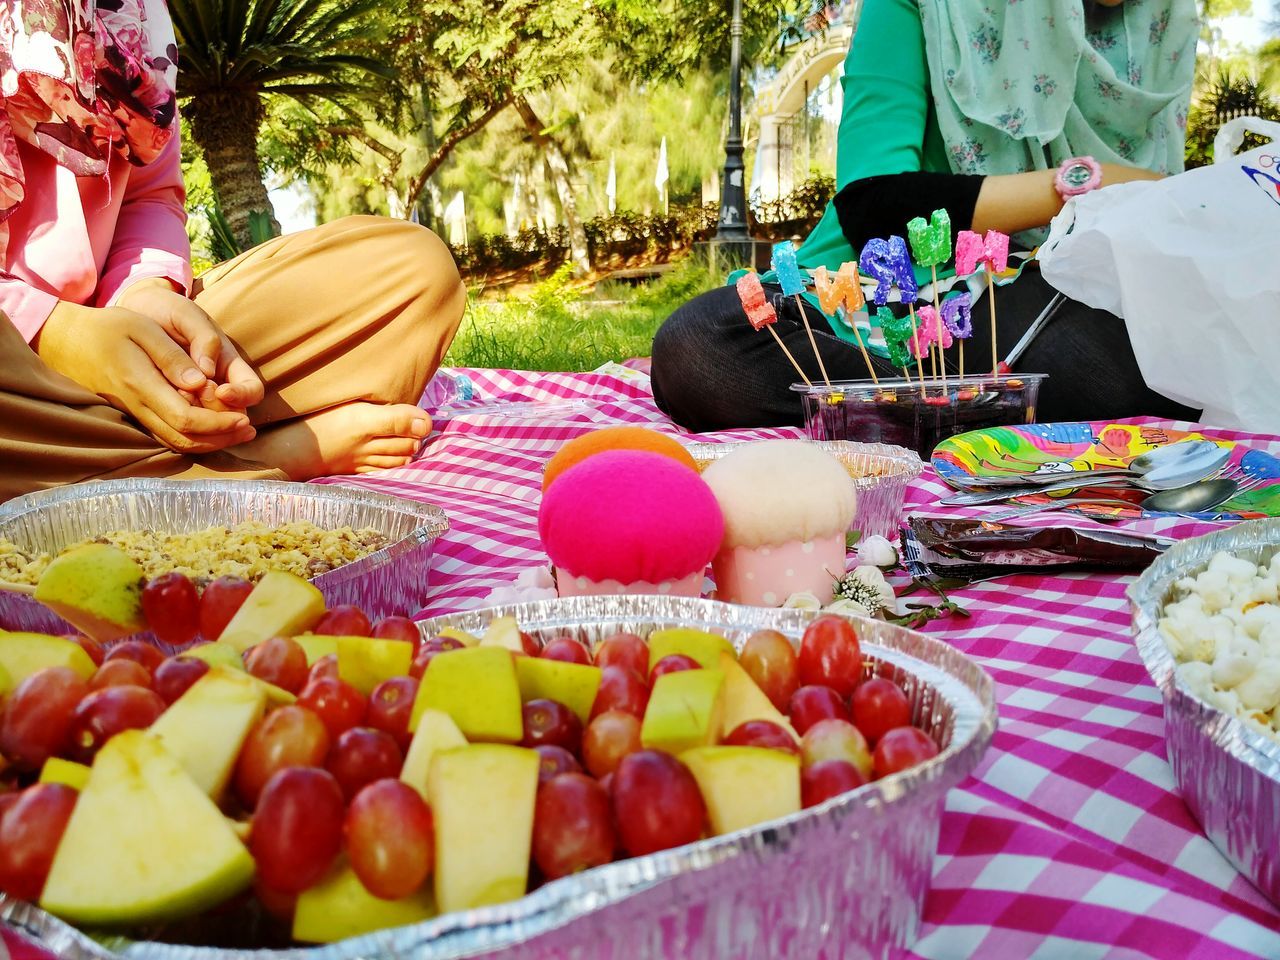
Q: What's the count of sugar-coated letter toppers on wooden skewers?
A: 9